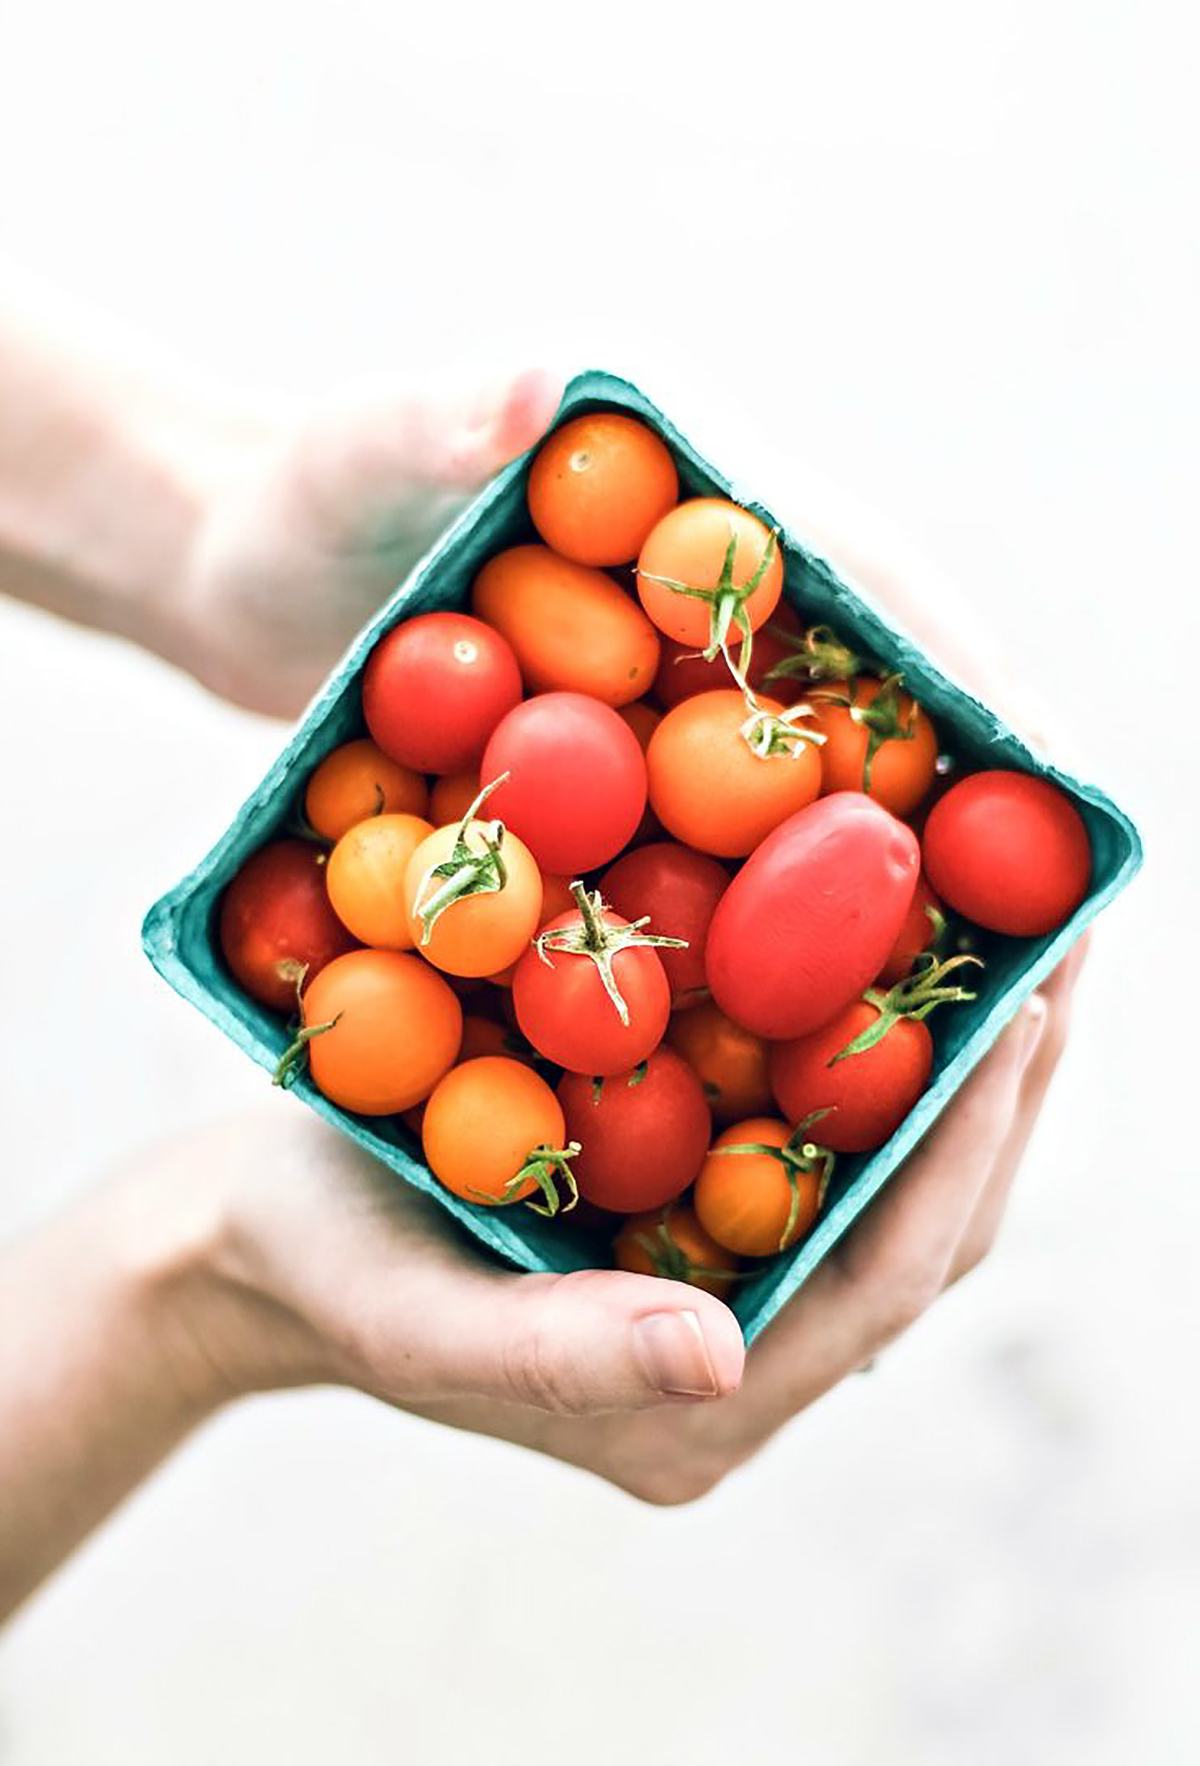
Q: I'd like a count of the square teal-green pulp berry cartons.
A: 1